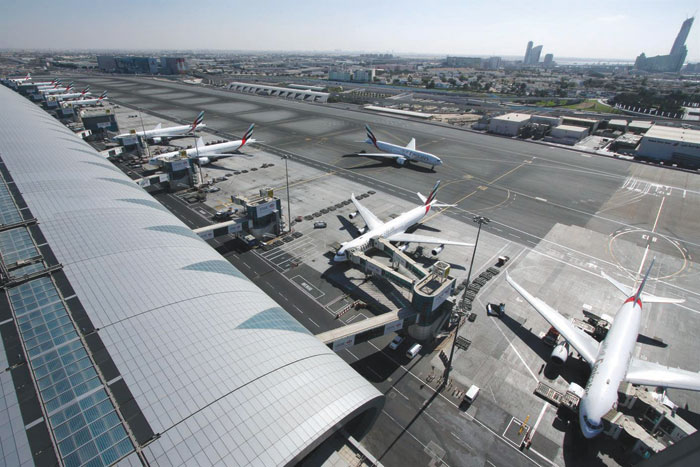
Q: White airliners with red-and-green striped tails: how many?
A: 11